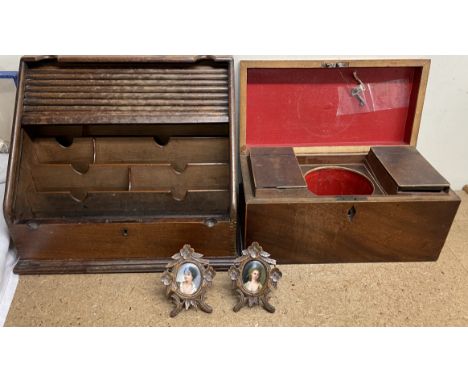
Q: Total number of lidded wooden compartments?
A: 2